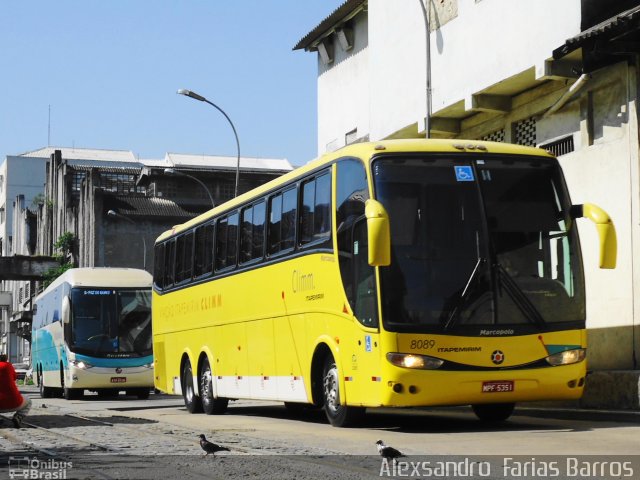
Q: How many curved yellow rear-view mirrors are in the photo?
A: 2